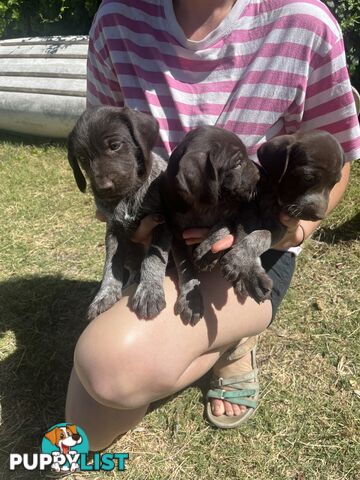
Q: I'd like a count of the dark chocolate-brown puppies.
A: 3